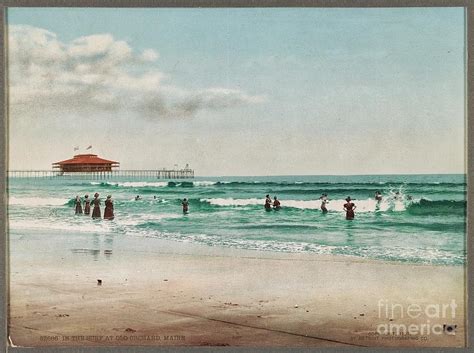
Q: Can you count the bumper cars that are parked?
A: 0